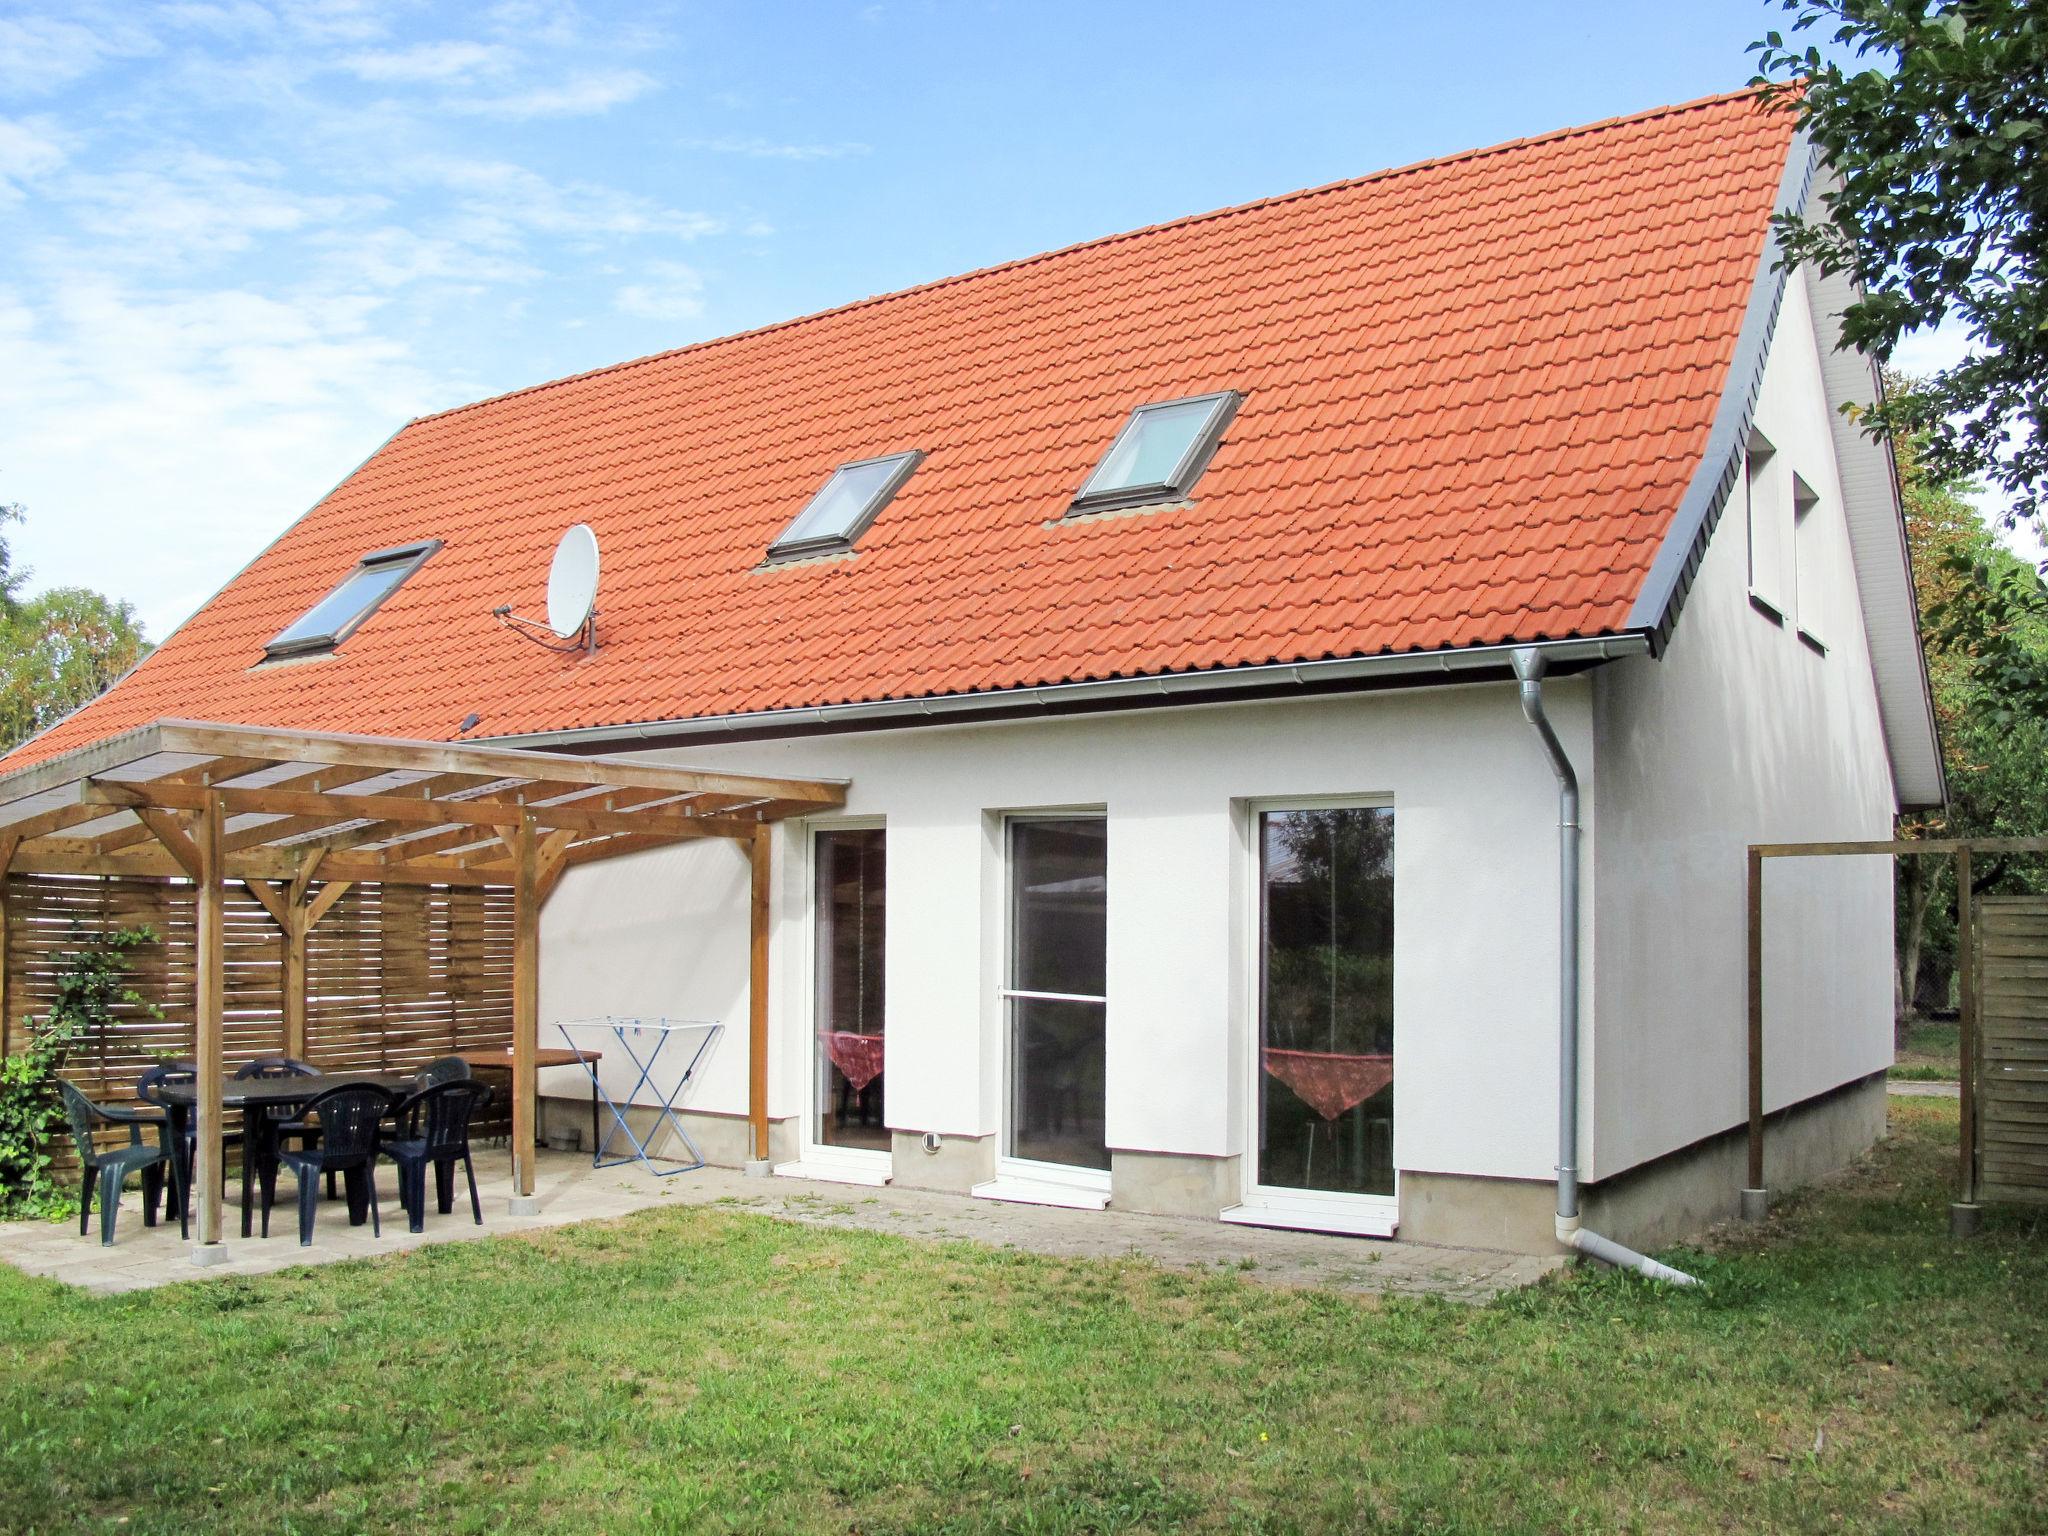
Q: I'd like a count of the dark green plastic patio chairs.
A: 6